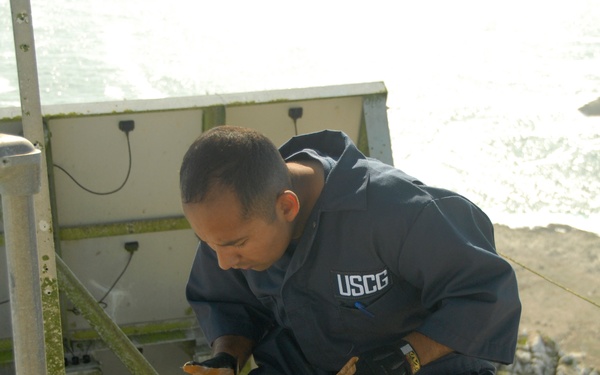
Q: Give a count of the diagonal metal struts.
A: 1